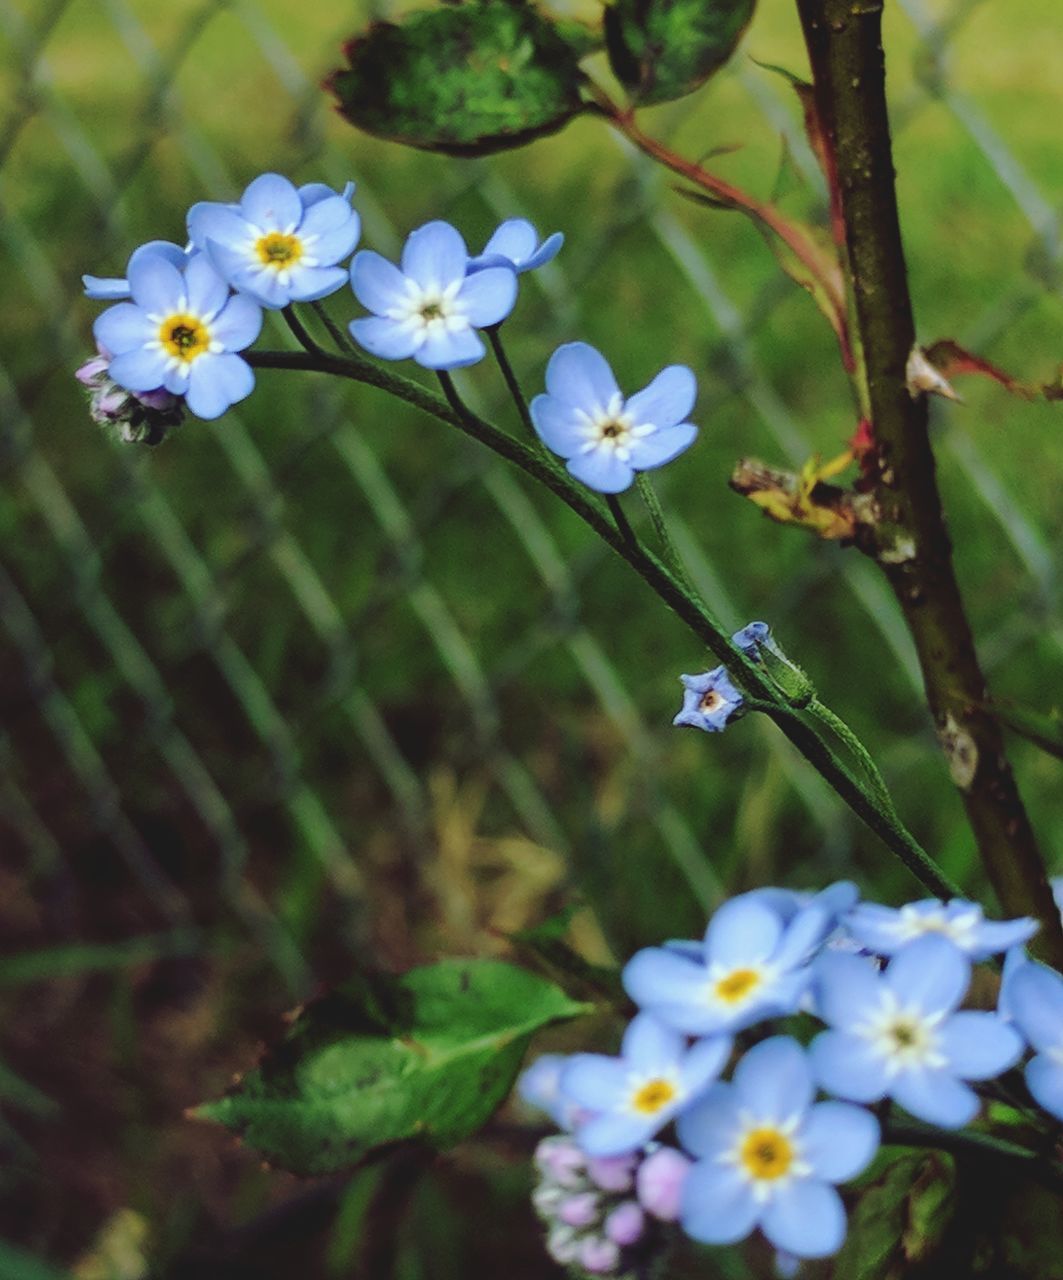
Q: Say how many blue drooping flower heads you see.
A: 2